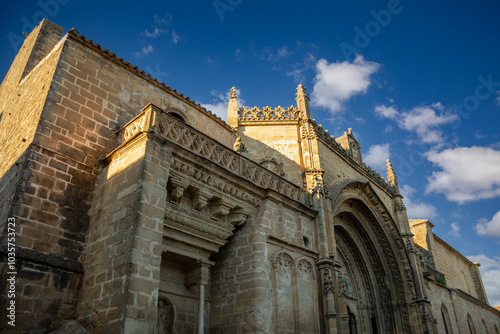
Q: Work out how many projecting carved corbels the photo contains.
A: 4